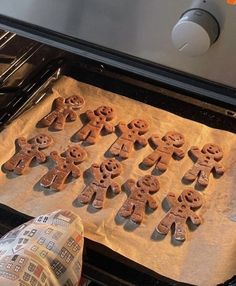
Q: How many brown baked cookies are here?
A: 10